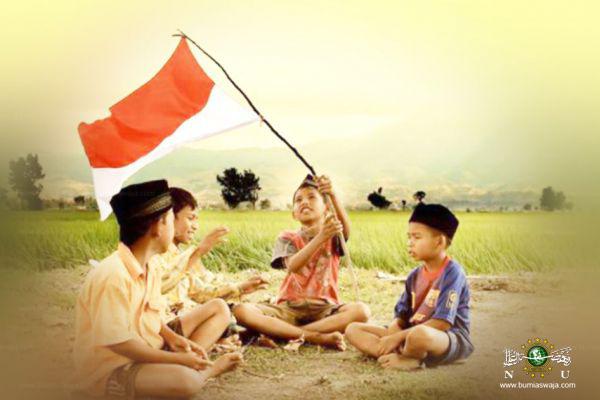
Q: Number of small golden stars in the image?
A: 9